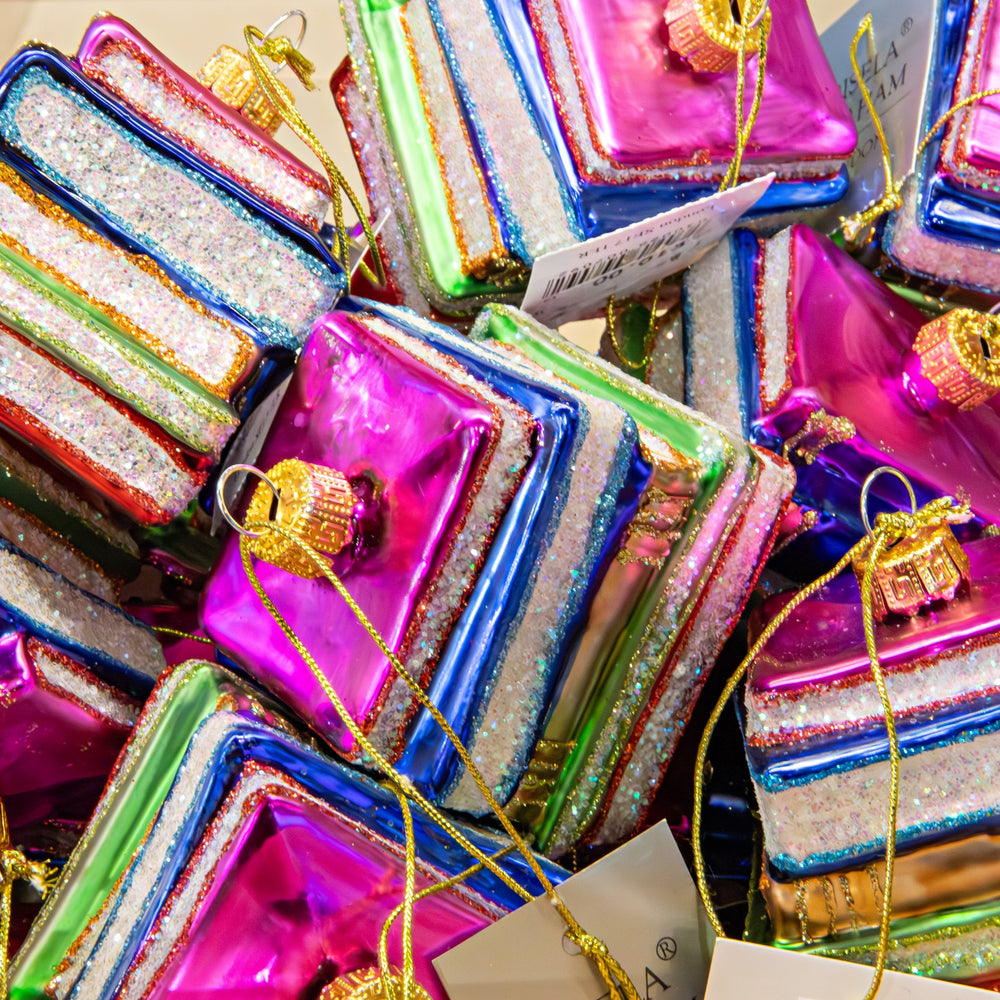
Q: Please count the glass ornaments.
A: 8